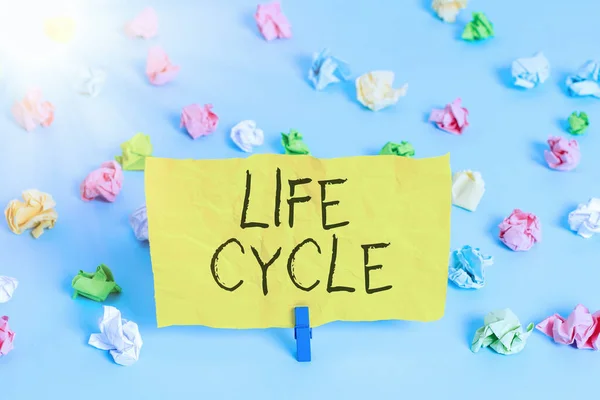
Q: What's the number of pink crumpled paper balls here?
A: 11